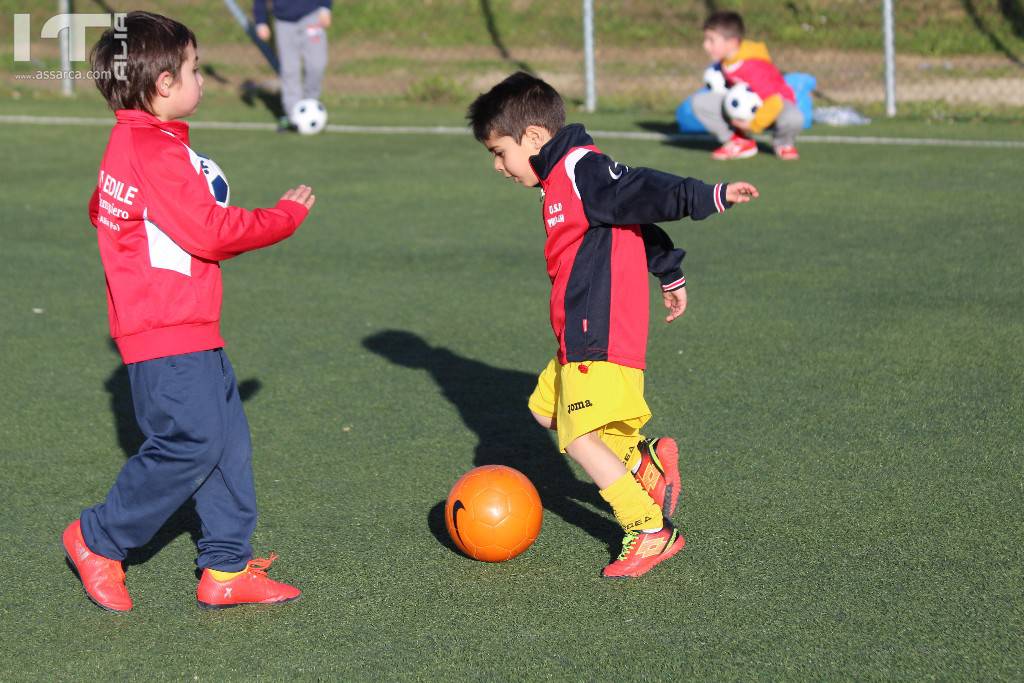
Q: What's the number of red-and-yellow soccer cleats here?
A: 2